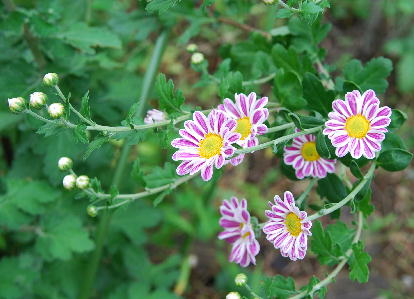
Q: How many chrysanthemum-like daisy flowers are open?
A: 6